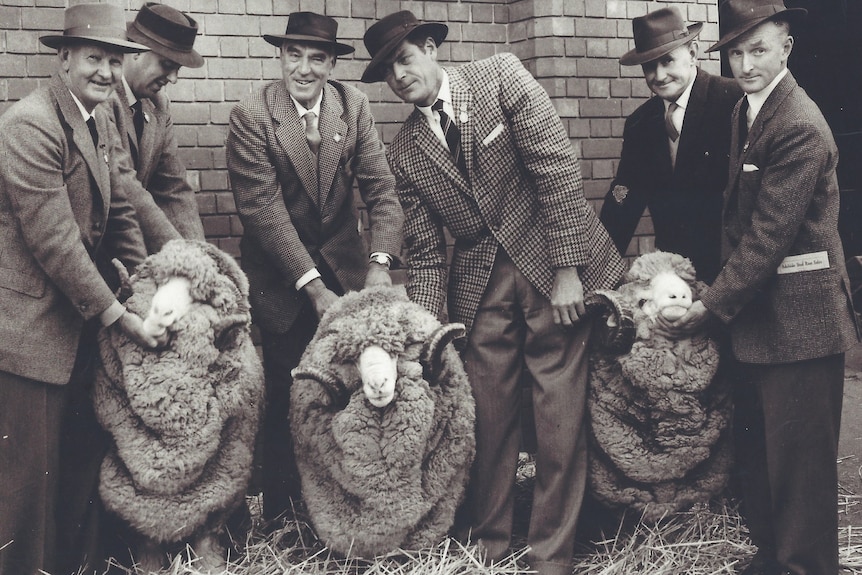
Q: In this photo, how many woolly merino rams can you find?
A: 3